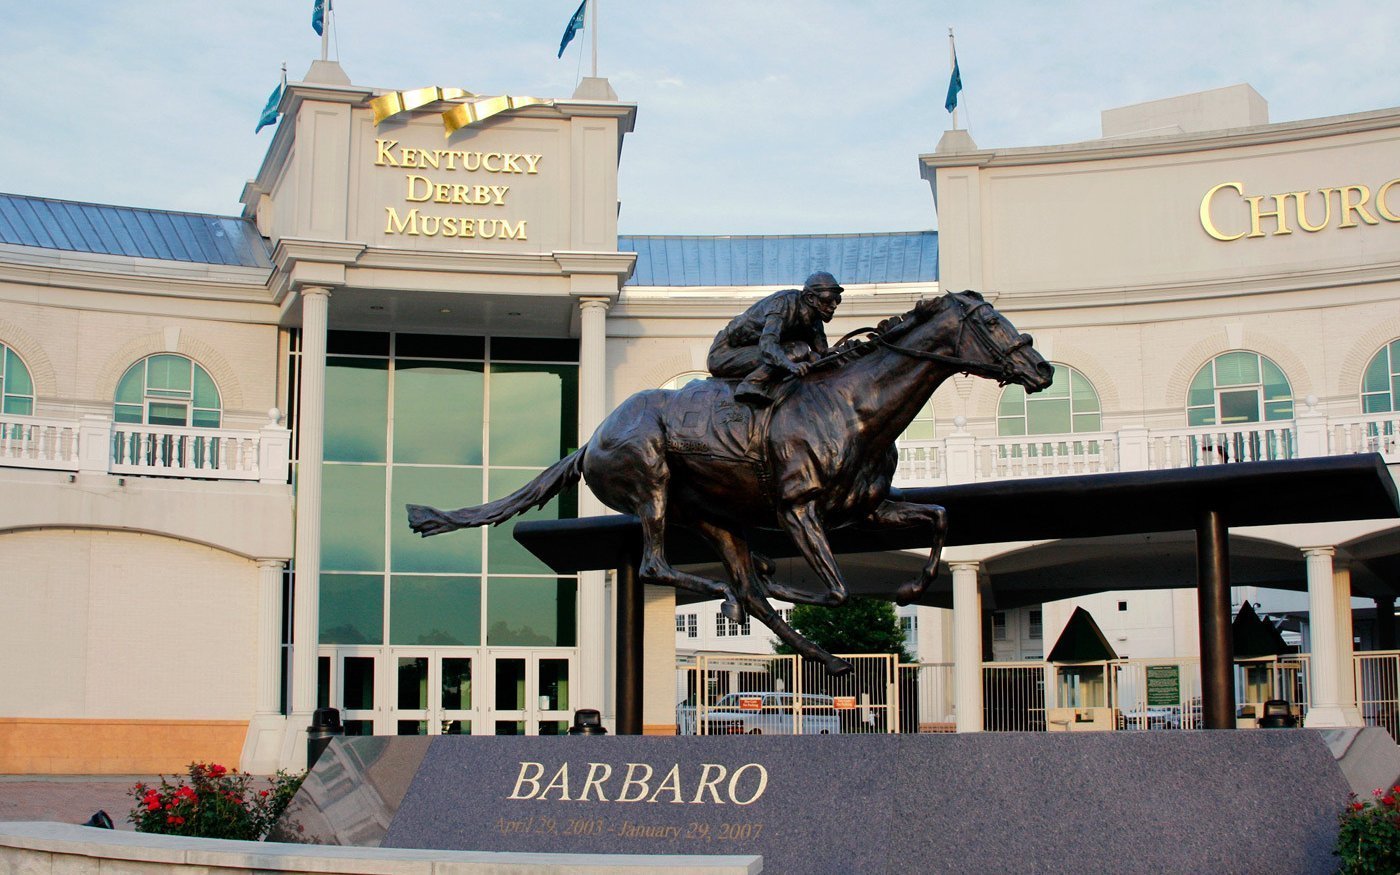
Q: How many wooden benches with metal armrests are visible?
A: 0